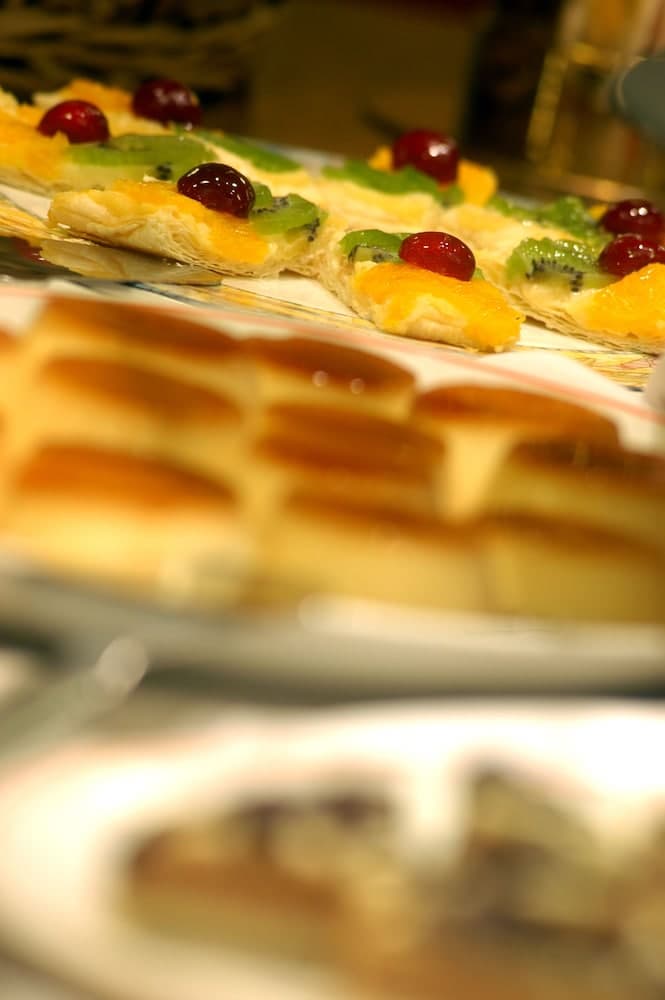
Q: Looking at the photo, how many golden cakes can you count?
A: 9